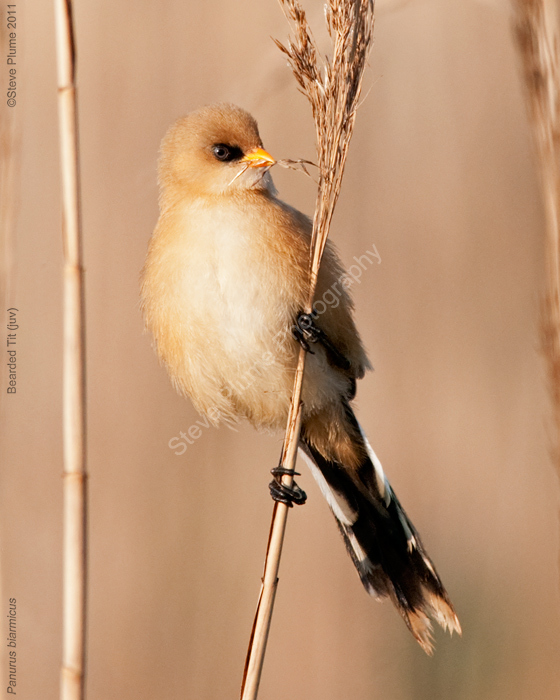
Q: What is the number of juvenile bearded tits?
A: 1